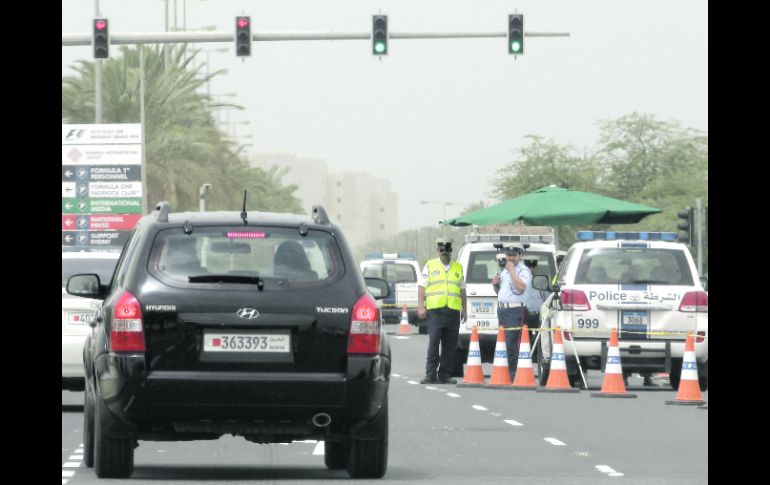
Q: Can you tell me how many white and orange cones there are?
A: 7